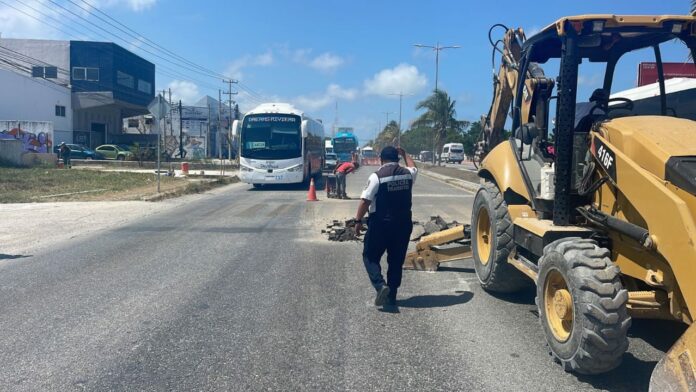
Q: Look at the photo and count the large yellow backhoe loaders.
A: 1